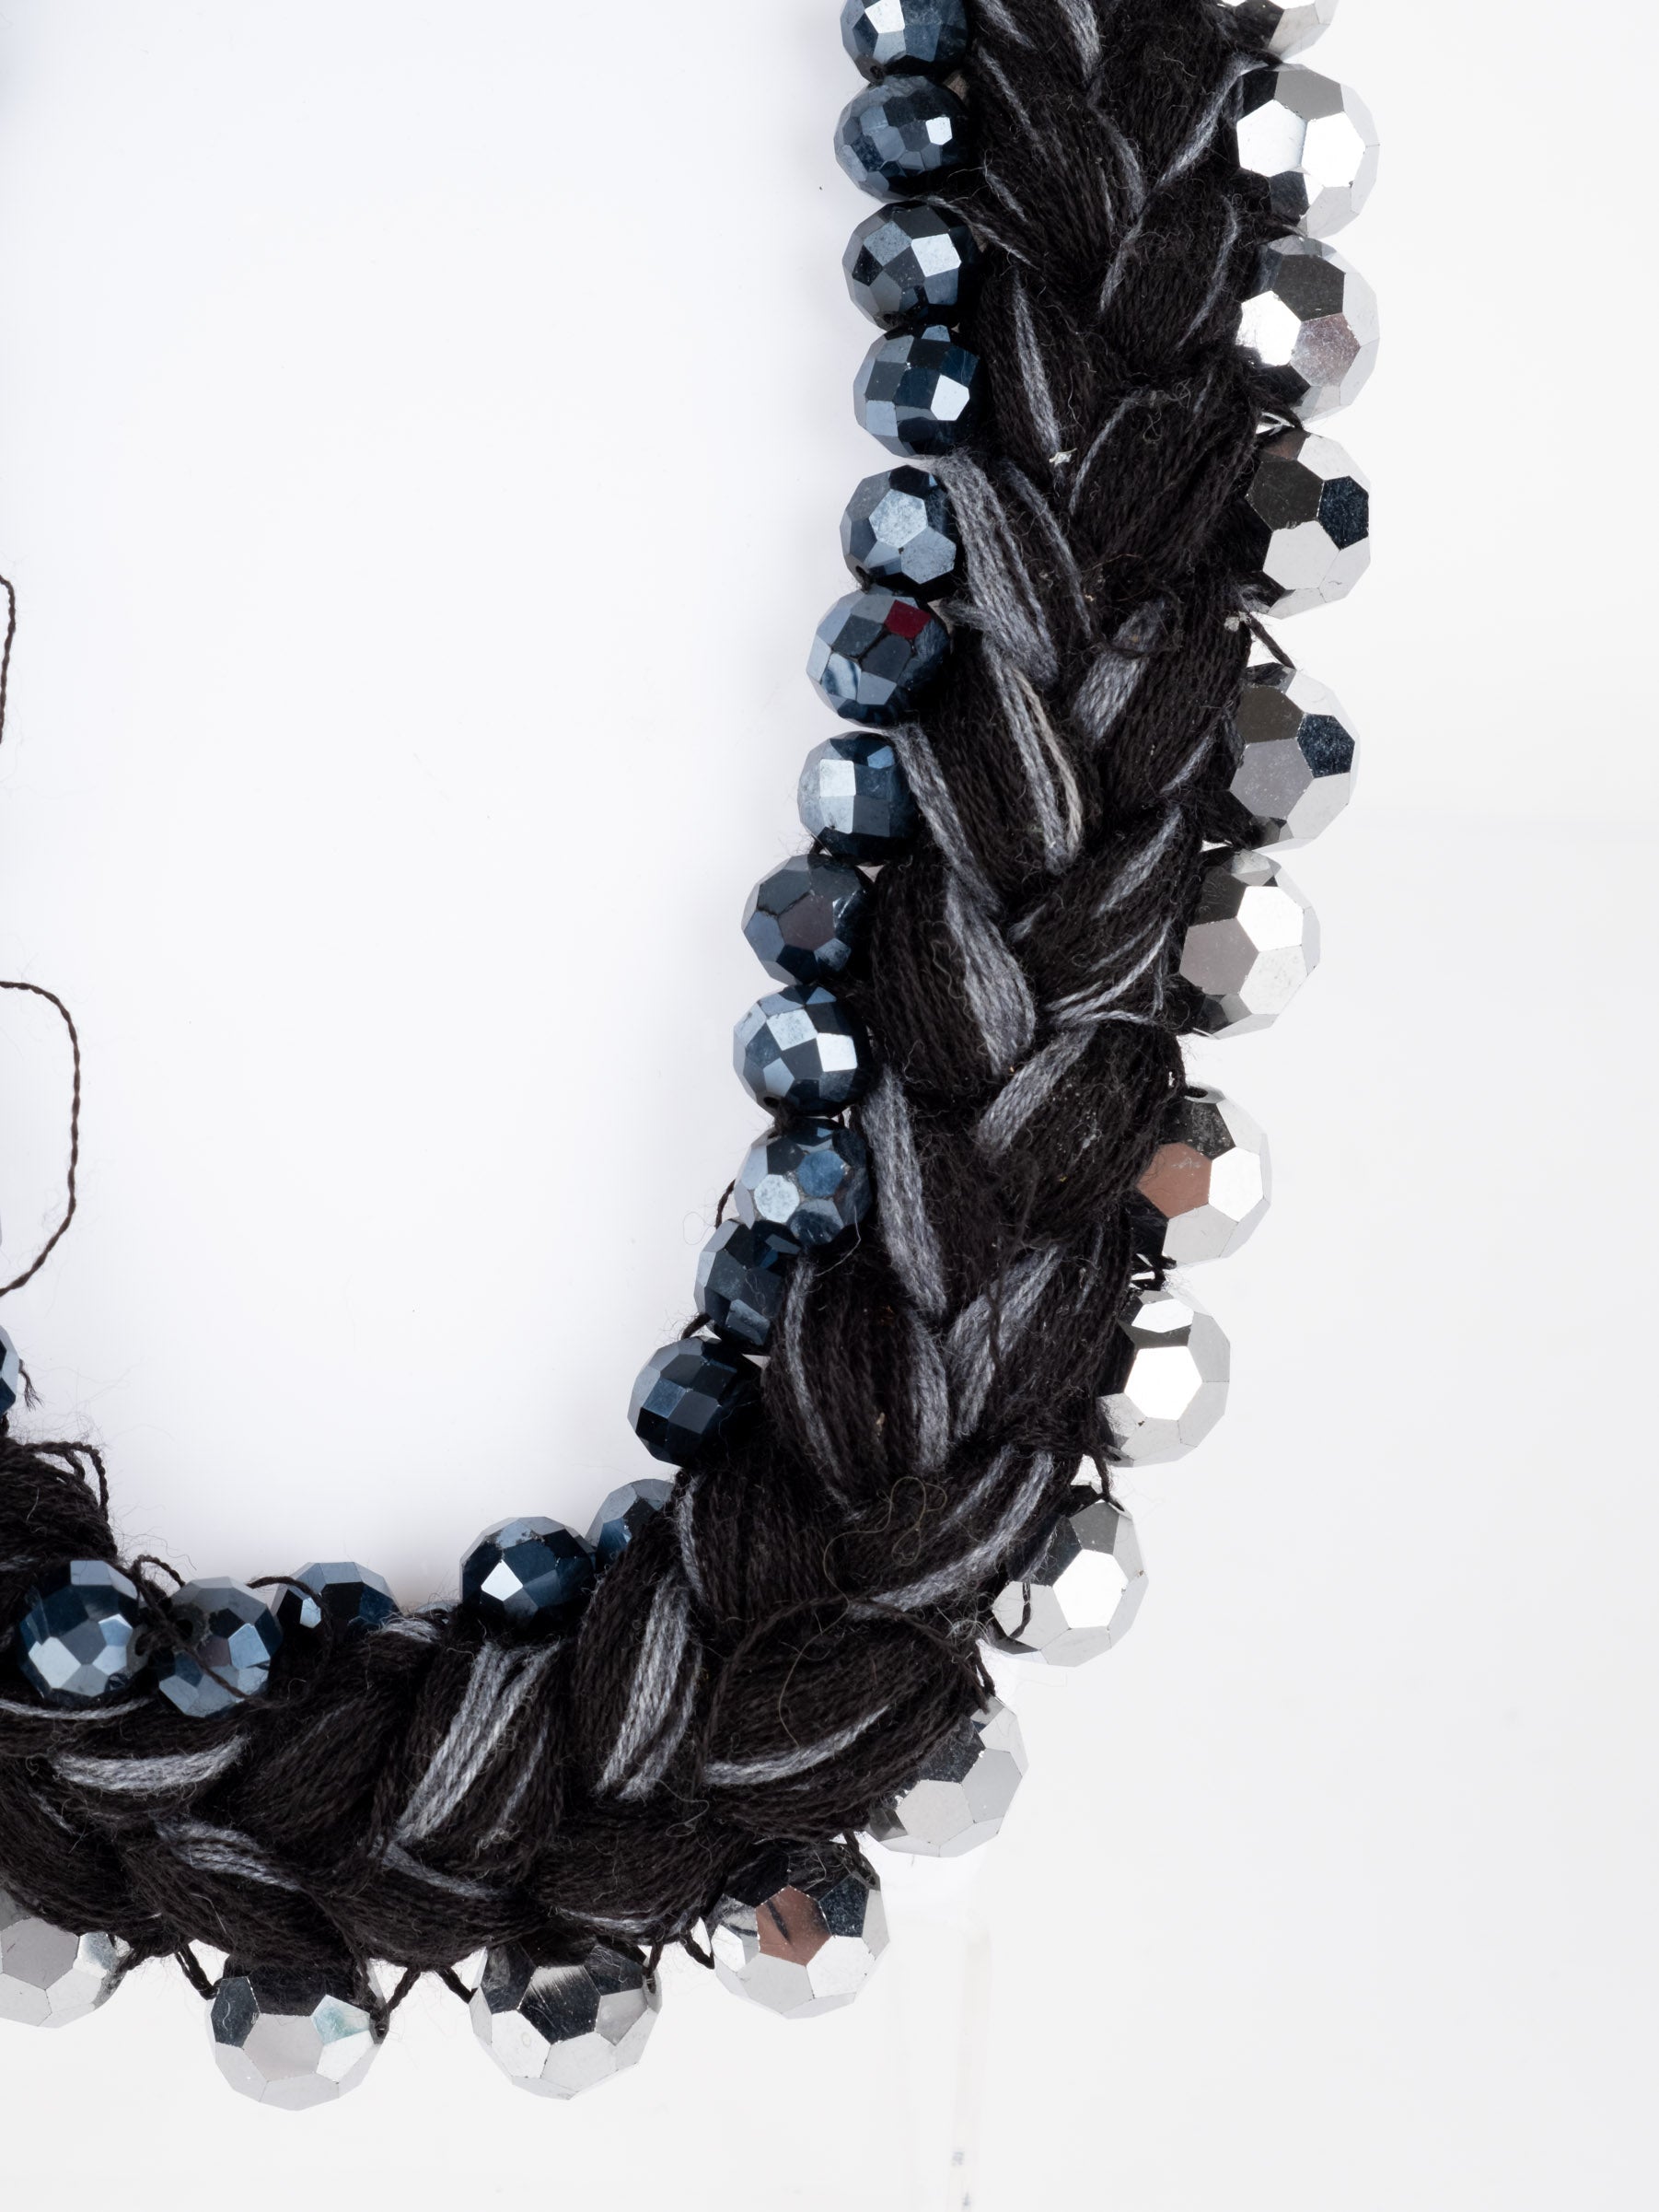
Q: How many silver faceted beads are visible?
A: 14